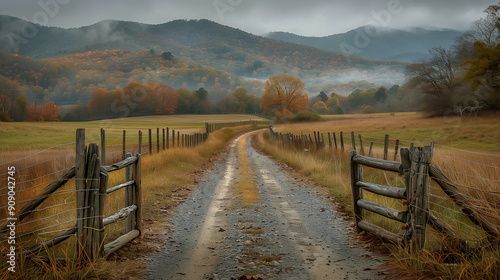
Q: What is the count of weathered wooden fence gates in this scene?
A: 2